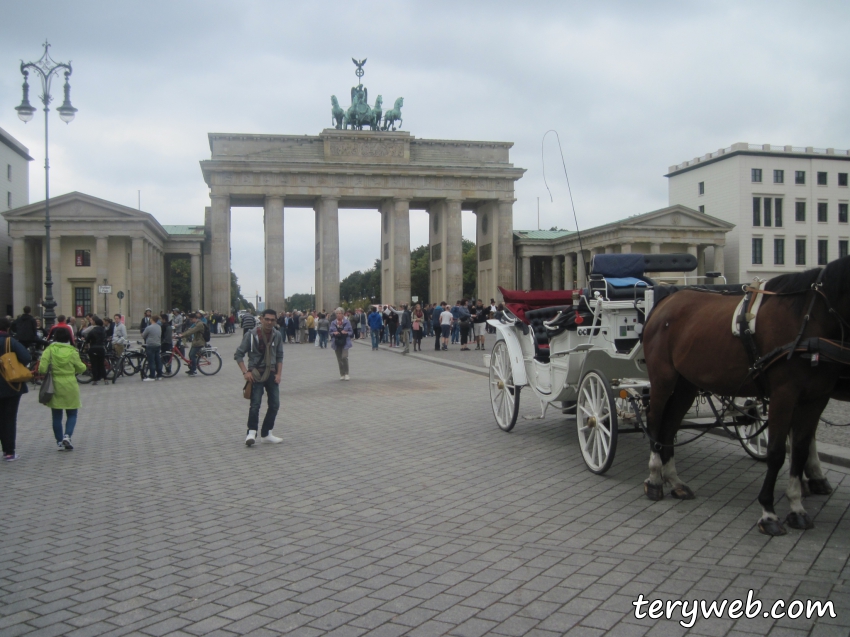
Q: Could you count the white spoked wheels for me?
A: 3